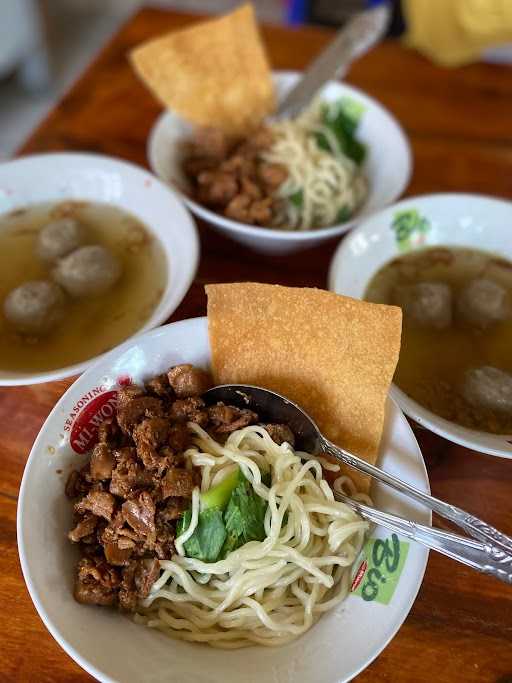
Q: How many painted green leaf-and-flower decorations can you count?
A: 0